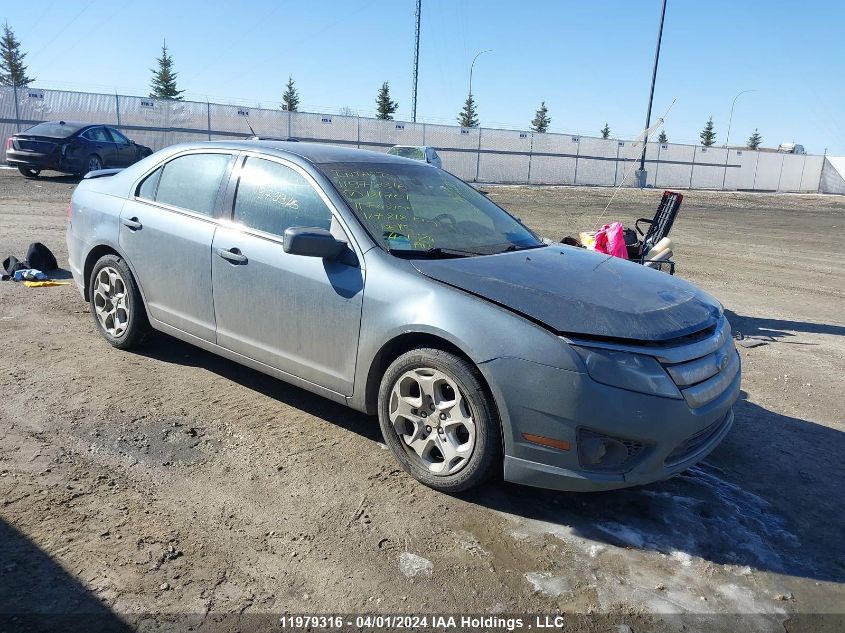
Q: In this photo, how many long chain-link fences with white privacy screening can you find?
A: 1